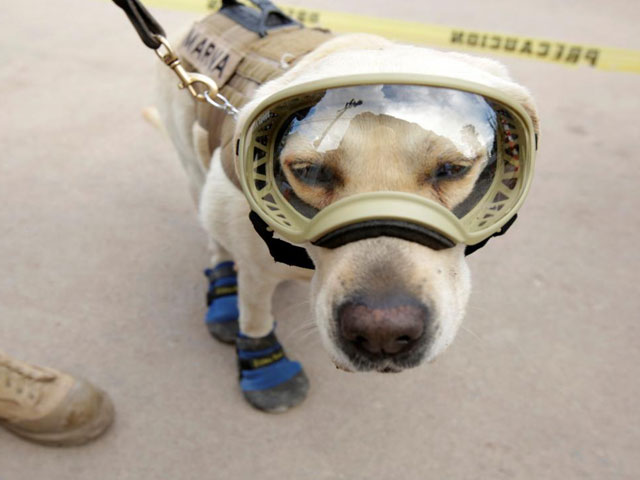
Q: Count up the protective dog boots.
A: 2